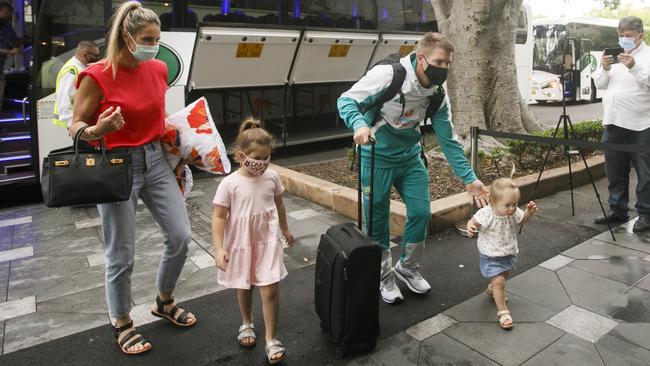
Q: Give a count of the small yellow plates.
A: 3